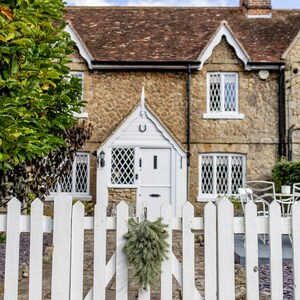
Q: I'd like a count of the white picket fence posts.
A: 14